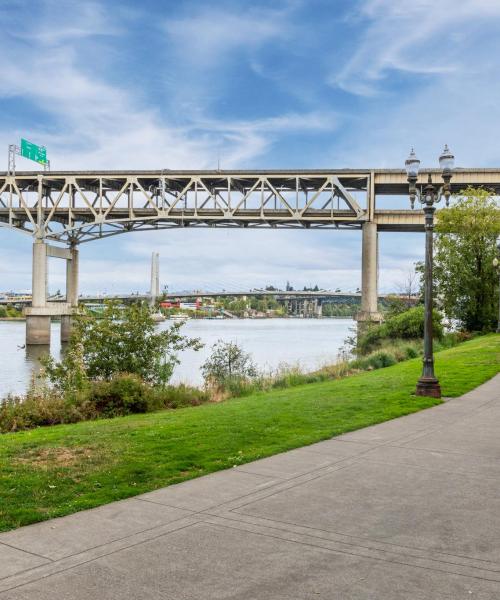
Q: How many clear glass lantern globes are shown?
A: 2